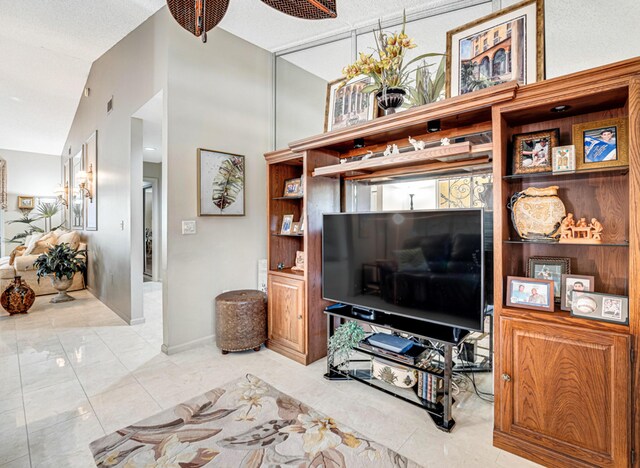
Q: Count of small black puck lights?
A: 3